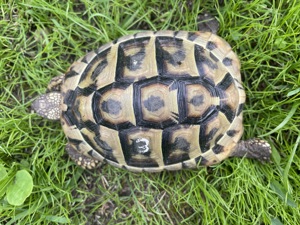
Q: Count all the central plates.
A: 5